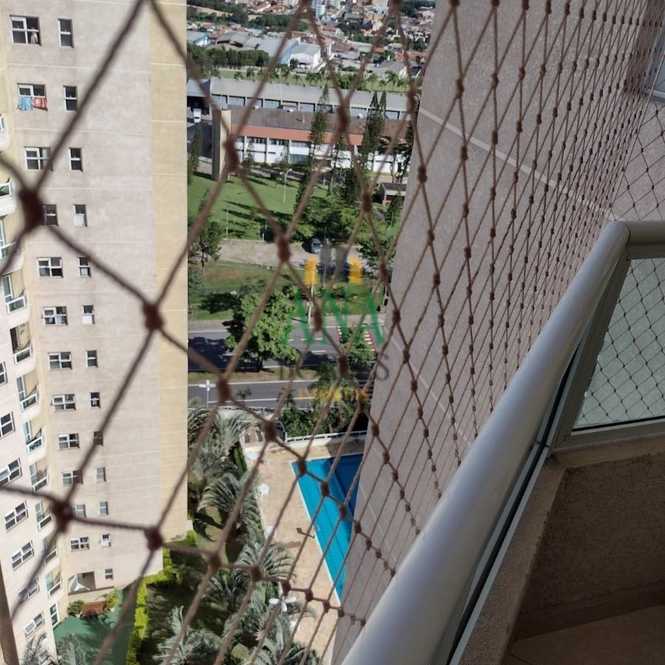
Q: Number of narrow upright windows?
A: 13